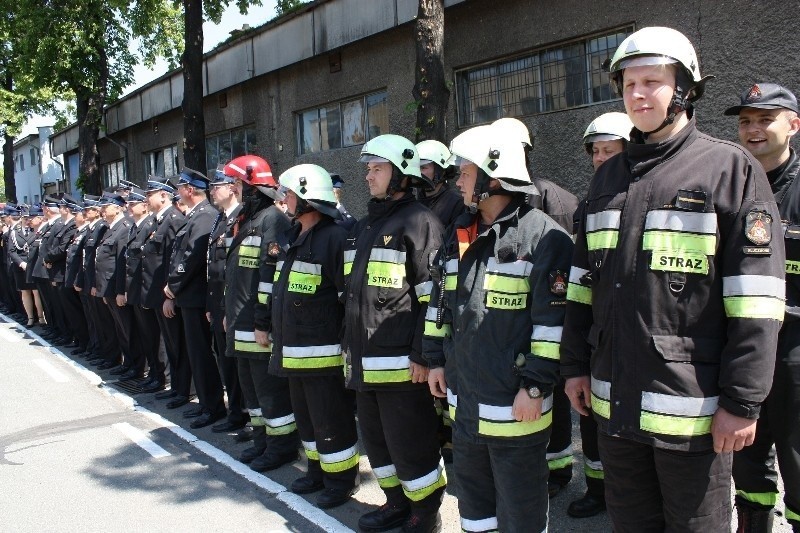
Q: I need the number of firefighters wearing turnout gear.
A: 9